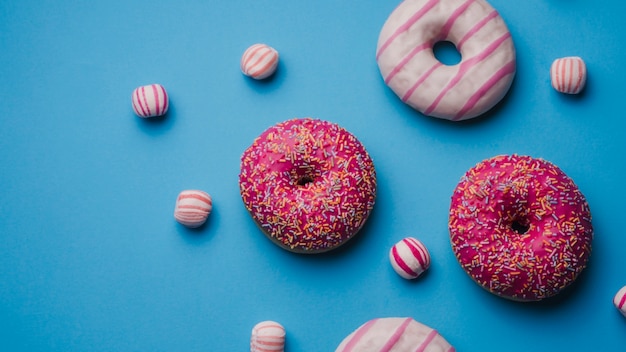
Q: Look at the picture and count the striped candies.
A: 7